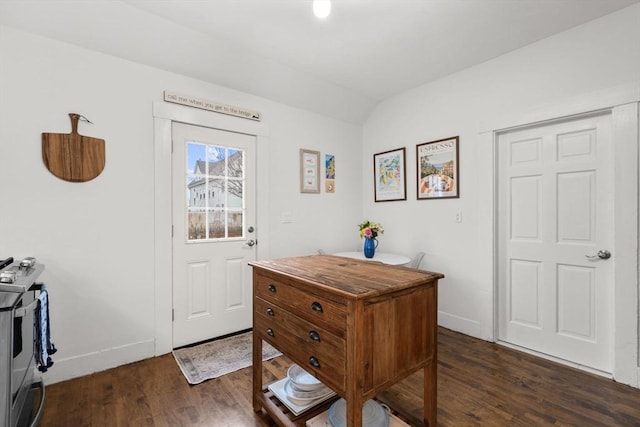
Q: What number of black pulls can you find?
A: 6